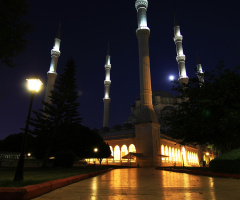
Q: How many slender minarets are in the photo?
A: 5